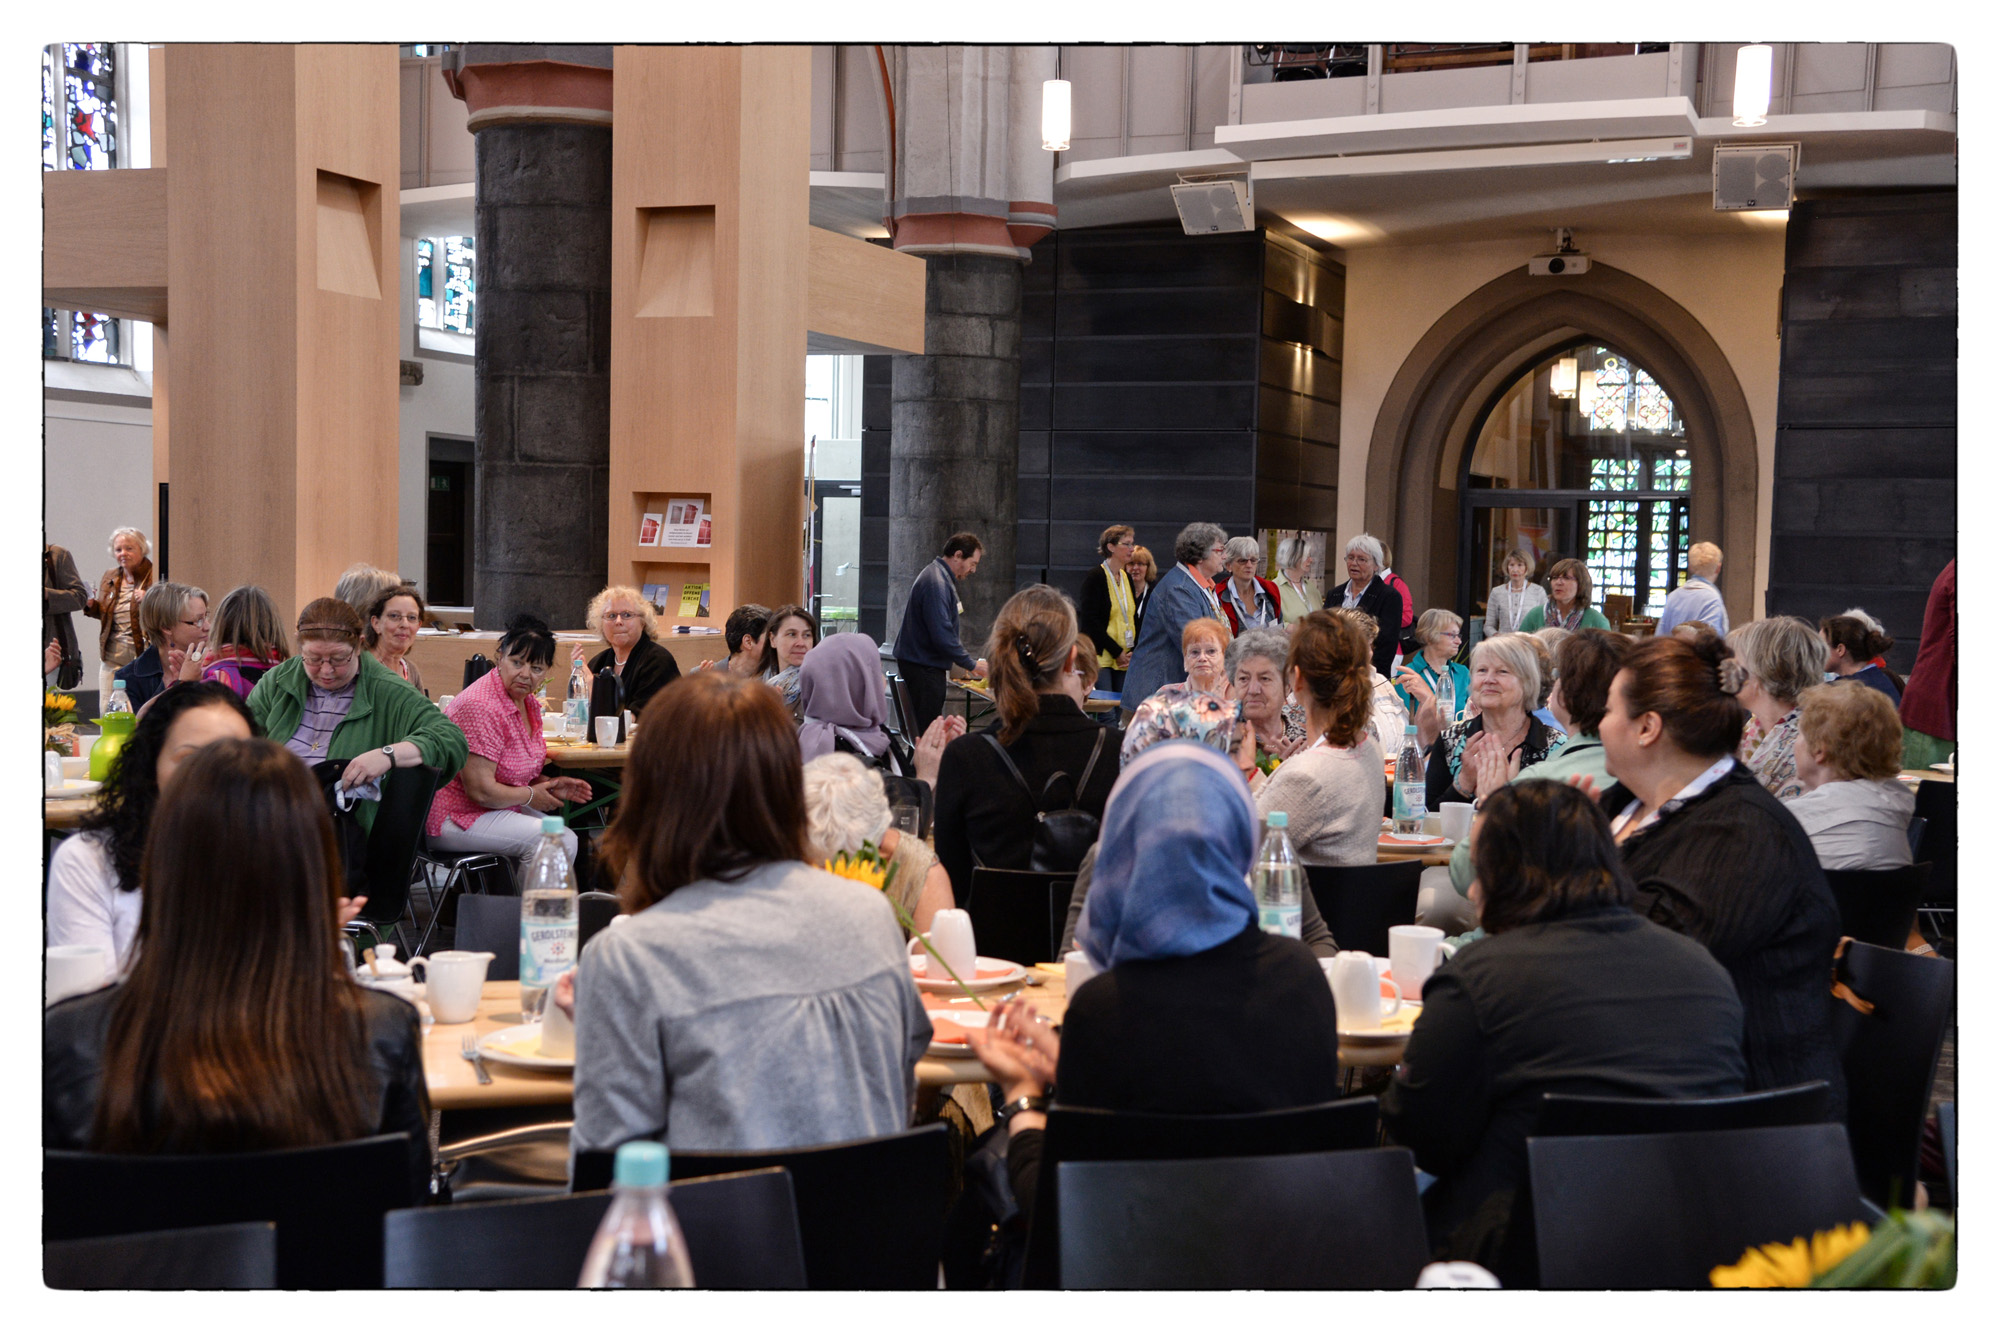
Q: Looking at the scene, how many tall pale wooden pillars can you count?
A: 2